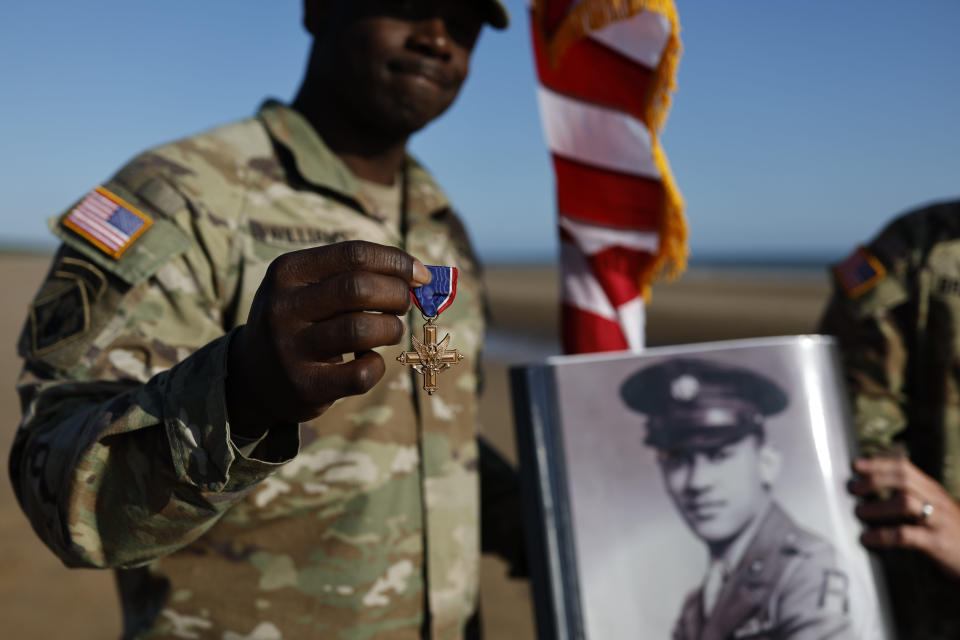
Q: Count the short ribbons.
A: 1